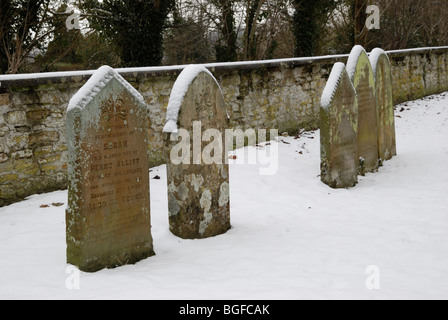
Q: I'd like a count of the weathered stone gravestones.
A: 5